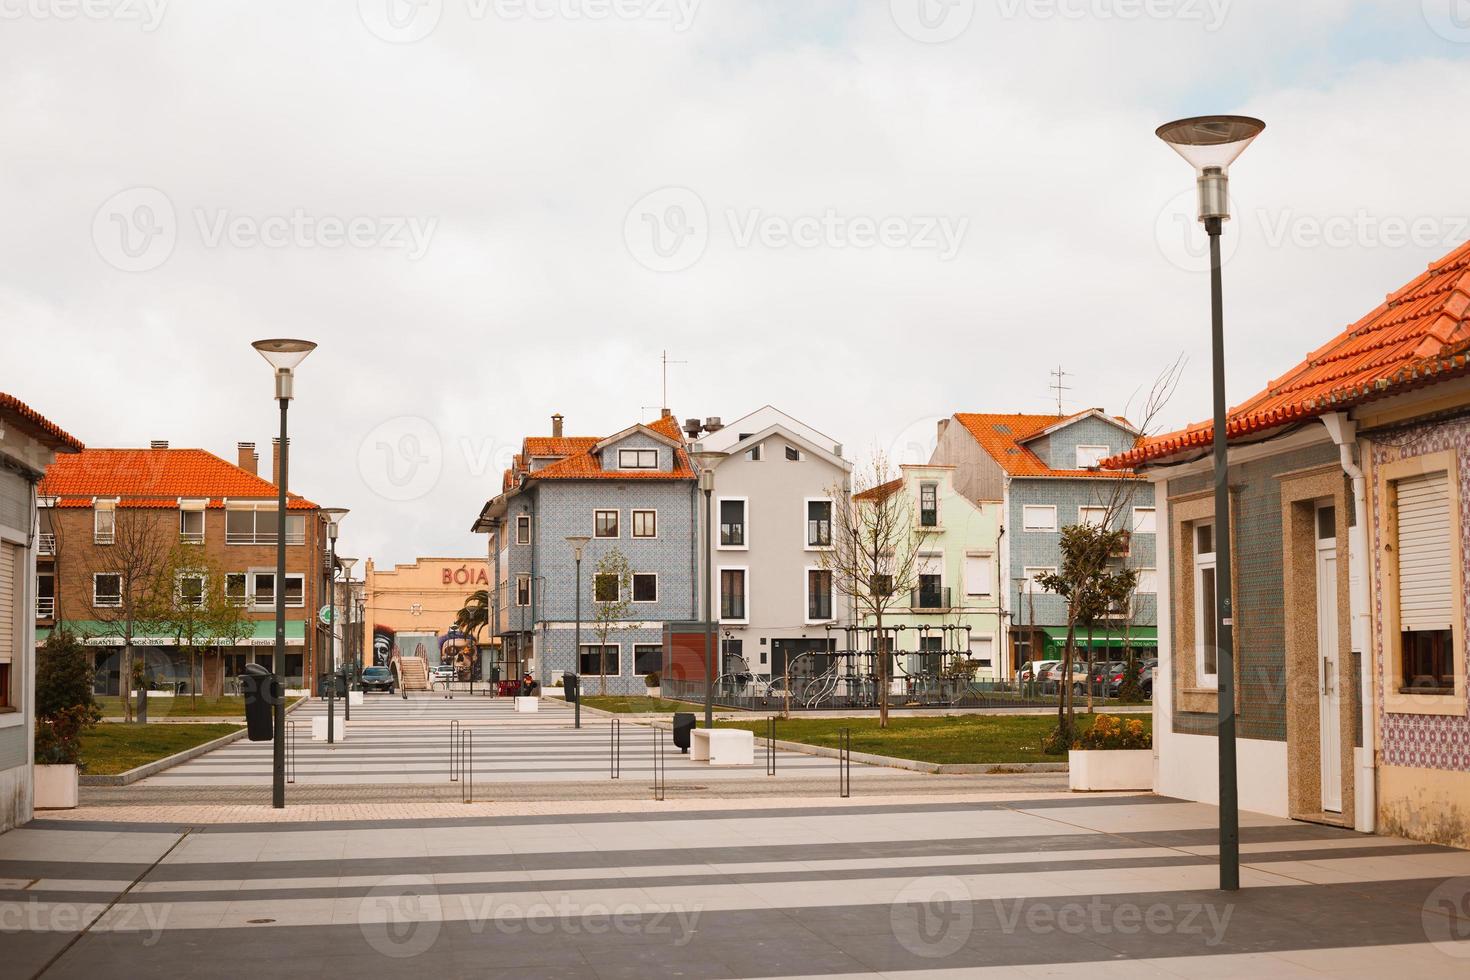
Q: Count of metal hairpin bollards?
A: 7